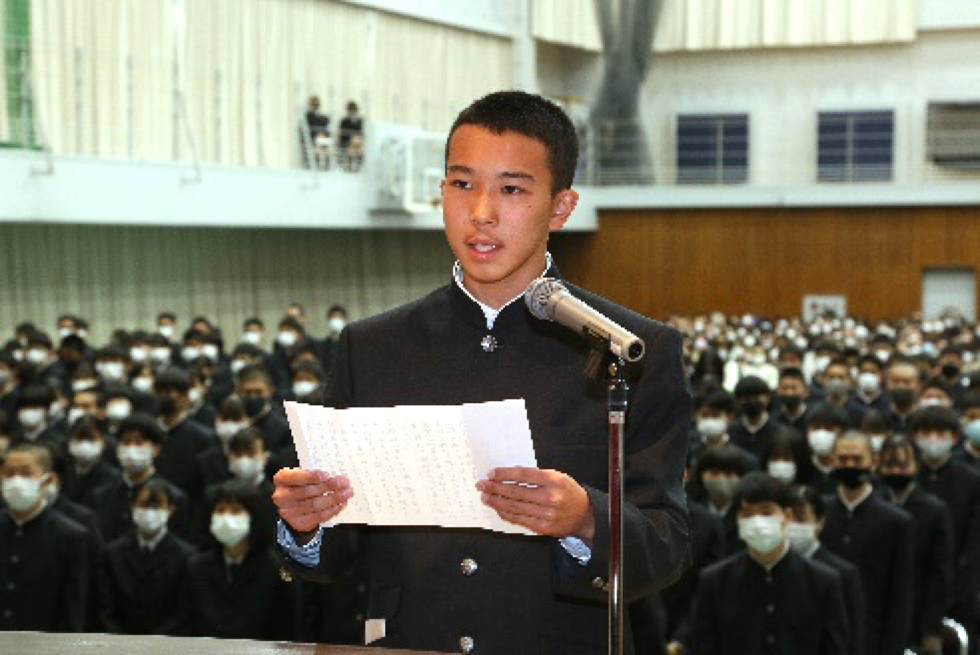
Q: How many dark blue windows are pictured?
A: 2